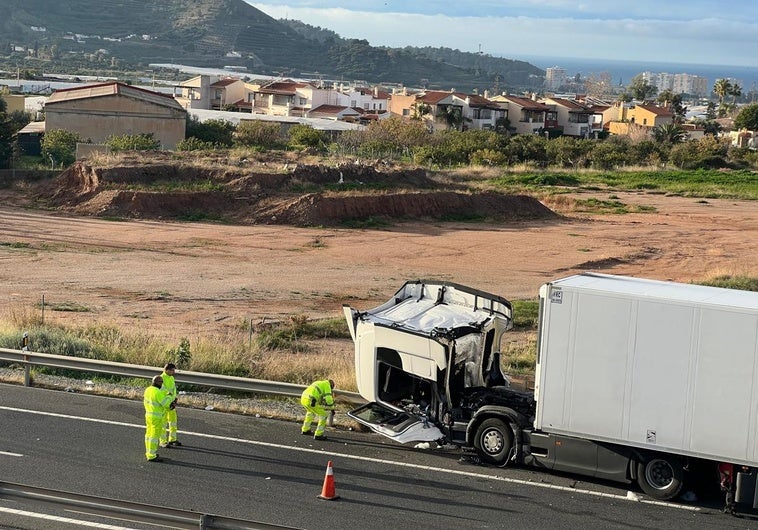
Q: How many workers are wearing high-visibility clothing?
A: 3